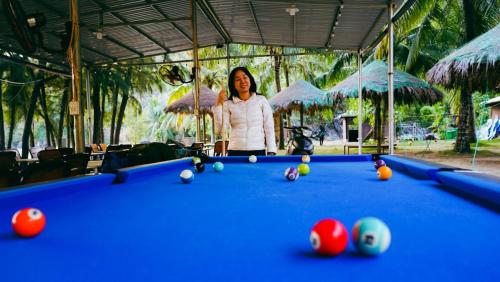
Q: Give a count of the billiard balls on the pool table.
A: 13